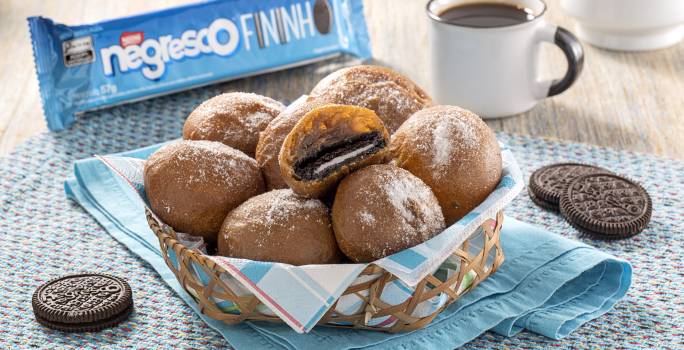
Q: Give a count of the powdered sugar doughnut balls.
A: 8